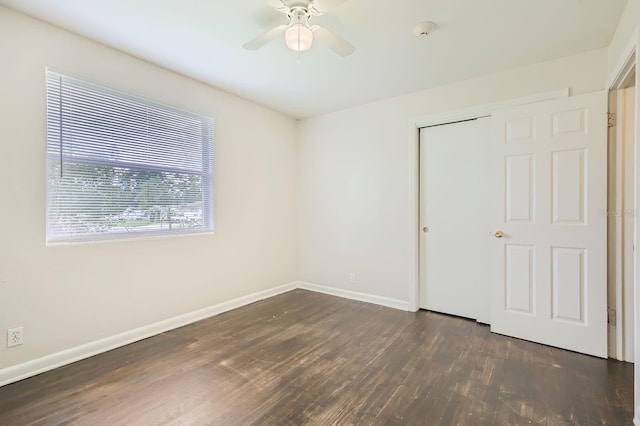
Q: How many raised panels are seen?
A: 6